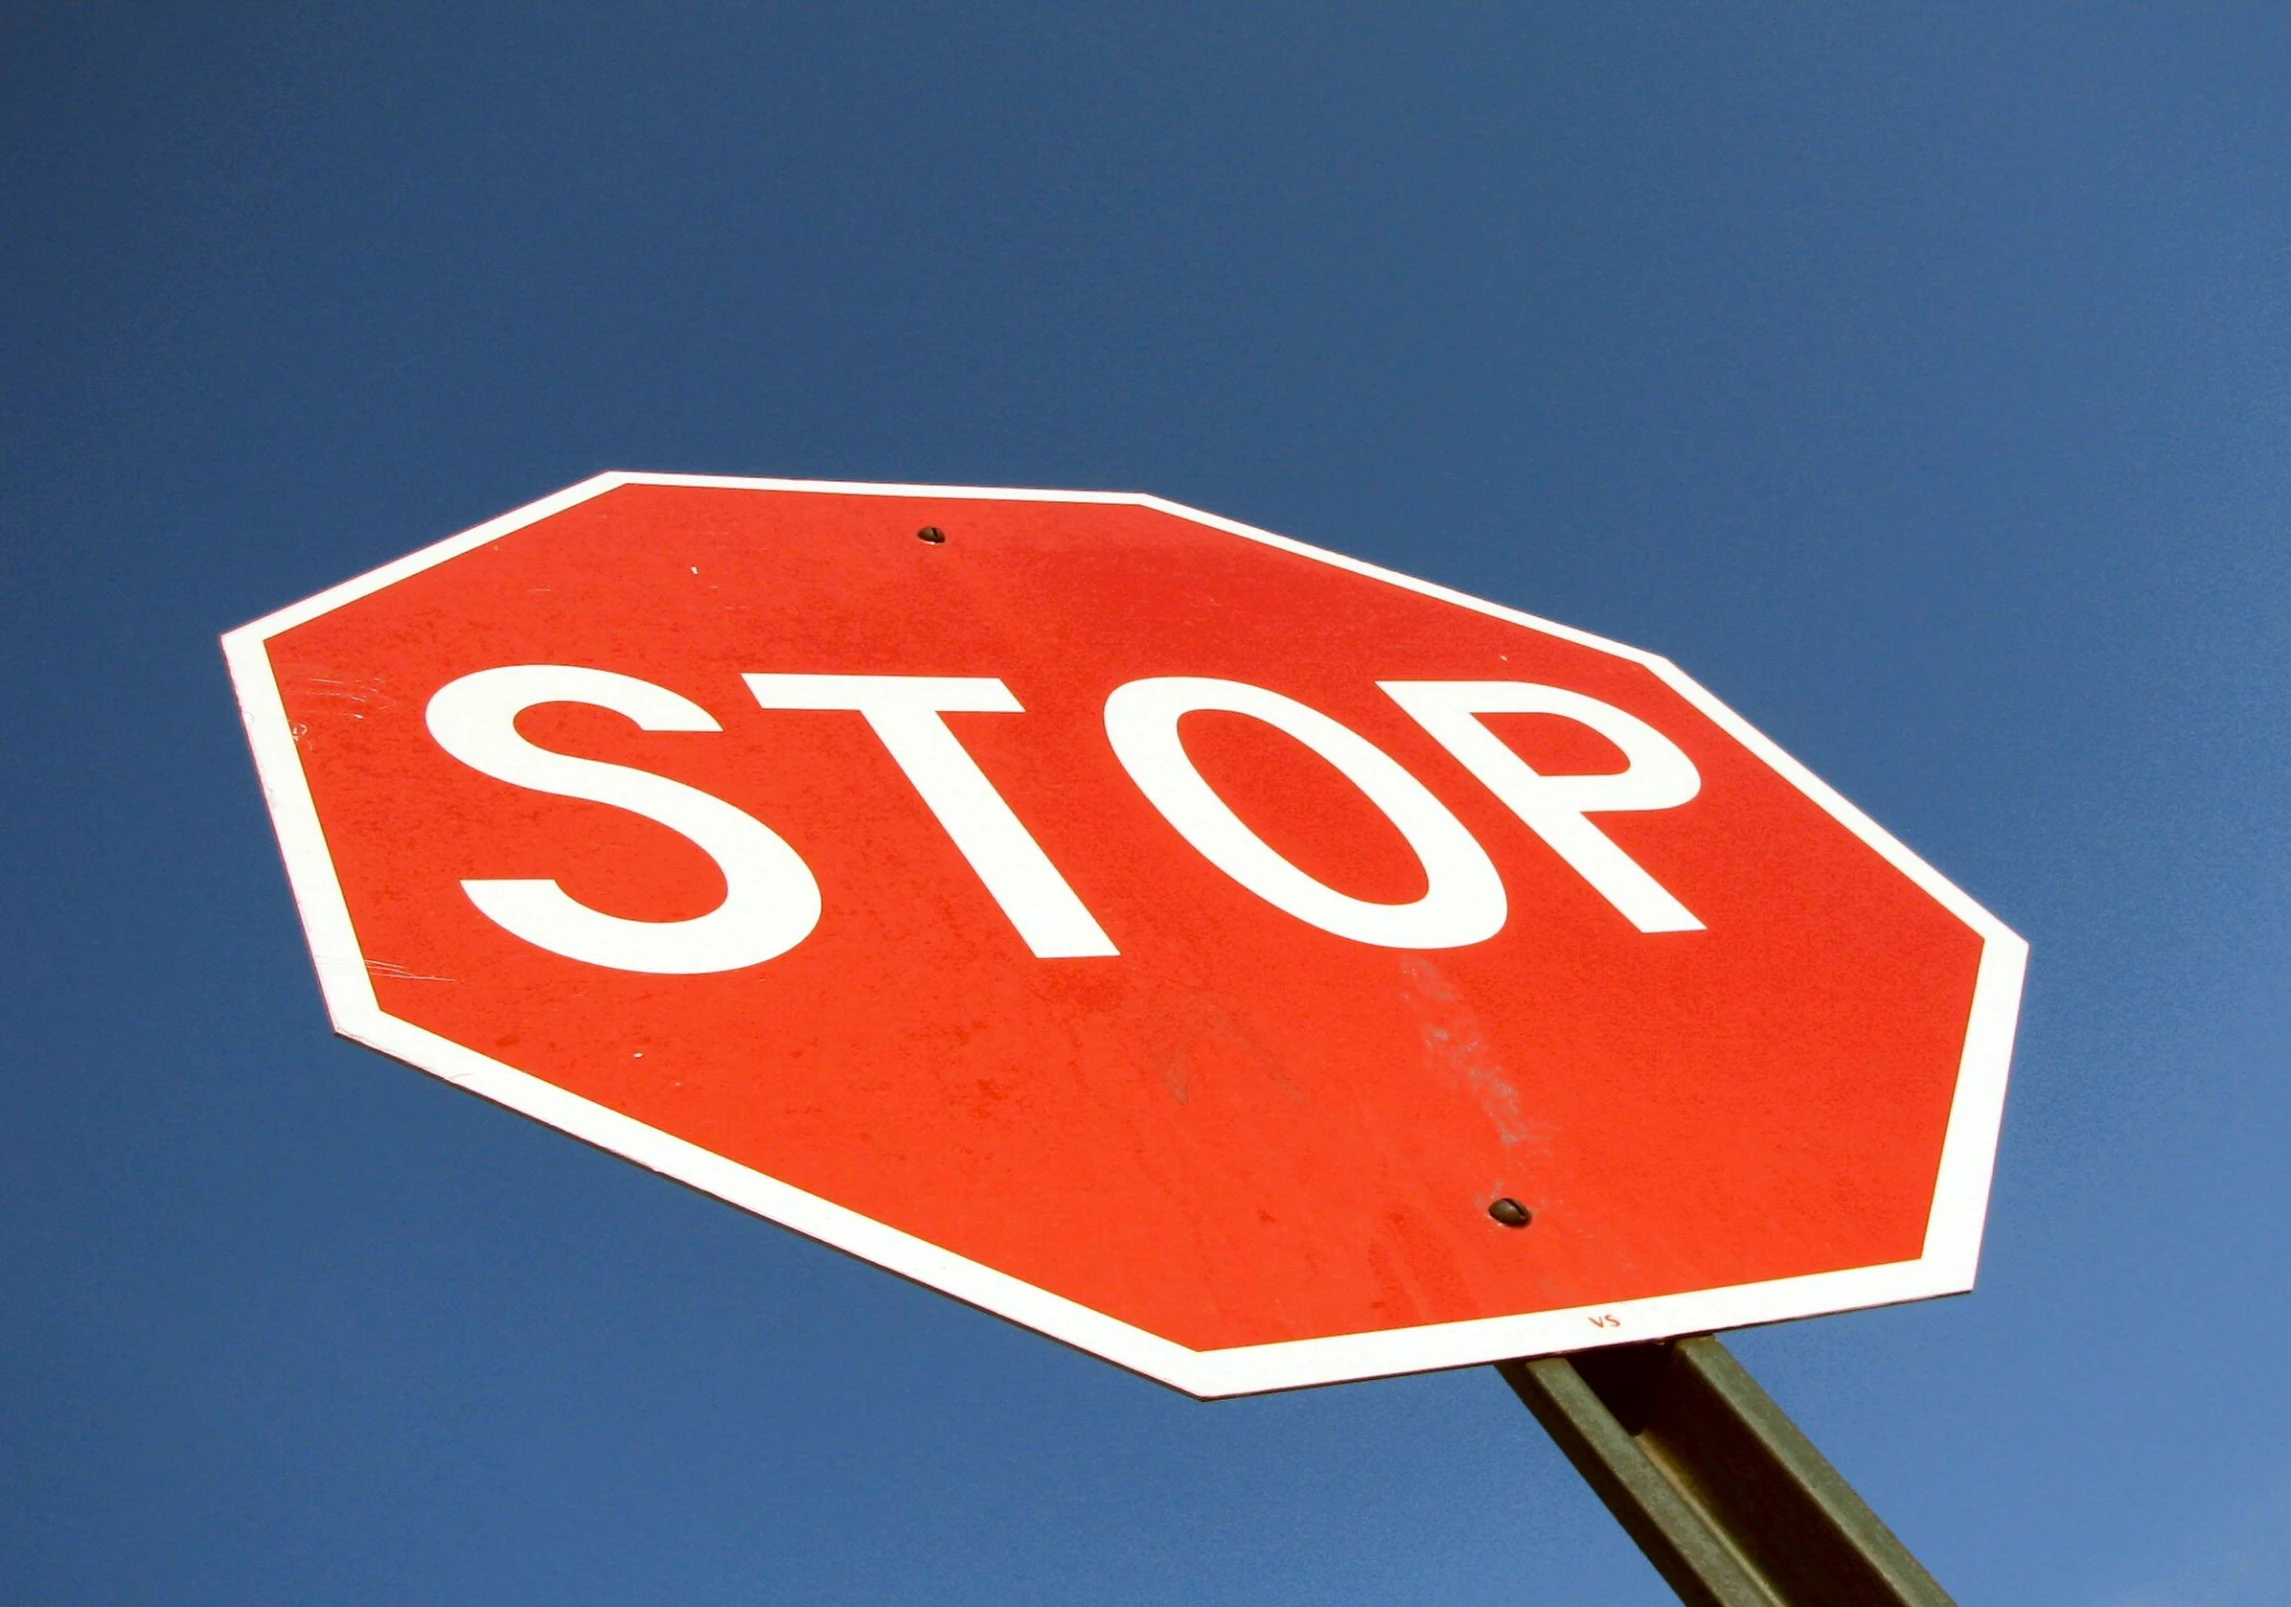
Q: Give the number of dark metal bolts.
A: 2